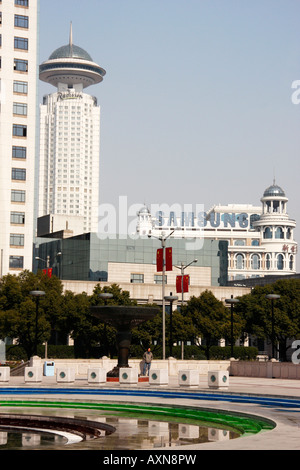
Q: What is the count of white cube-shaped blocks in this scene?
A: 8